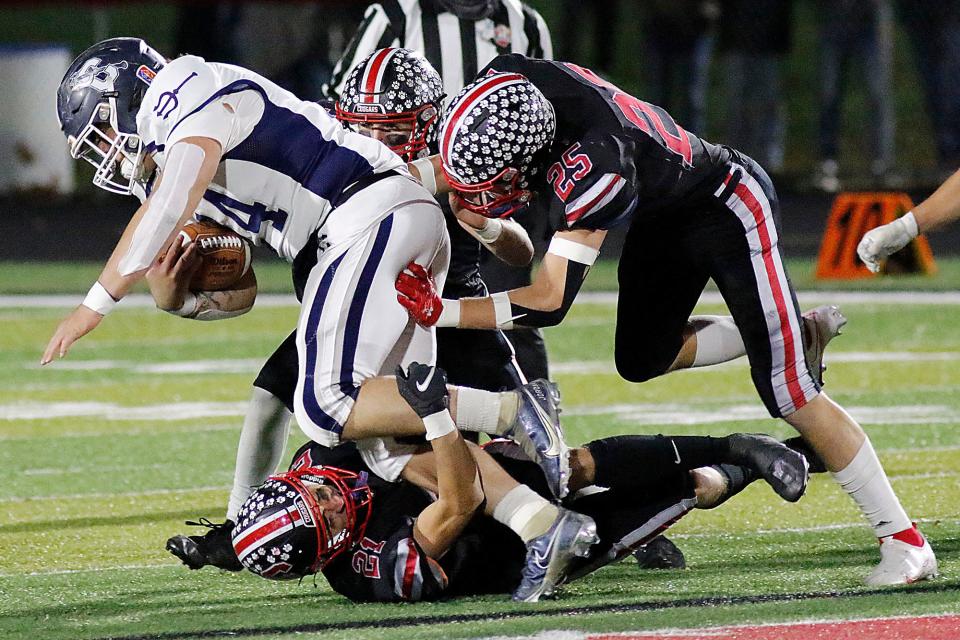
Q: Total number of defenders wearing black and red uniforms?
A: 3